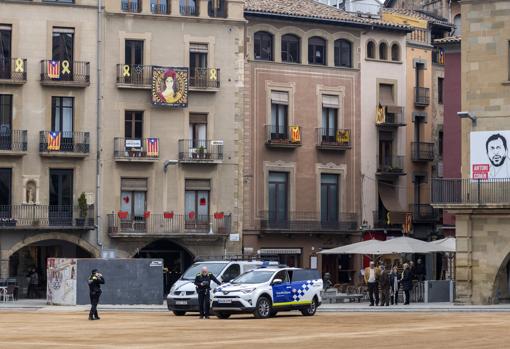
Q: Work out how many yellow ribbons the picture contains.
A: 4